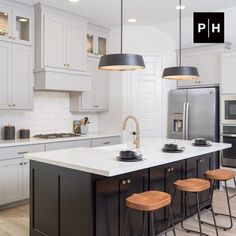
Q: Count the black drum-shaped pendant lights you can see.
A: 2